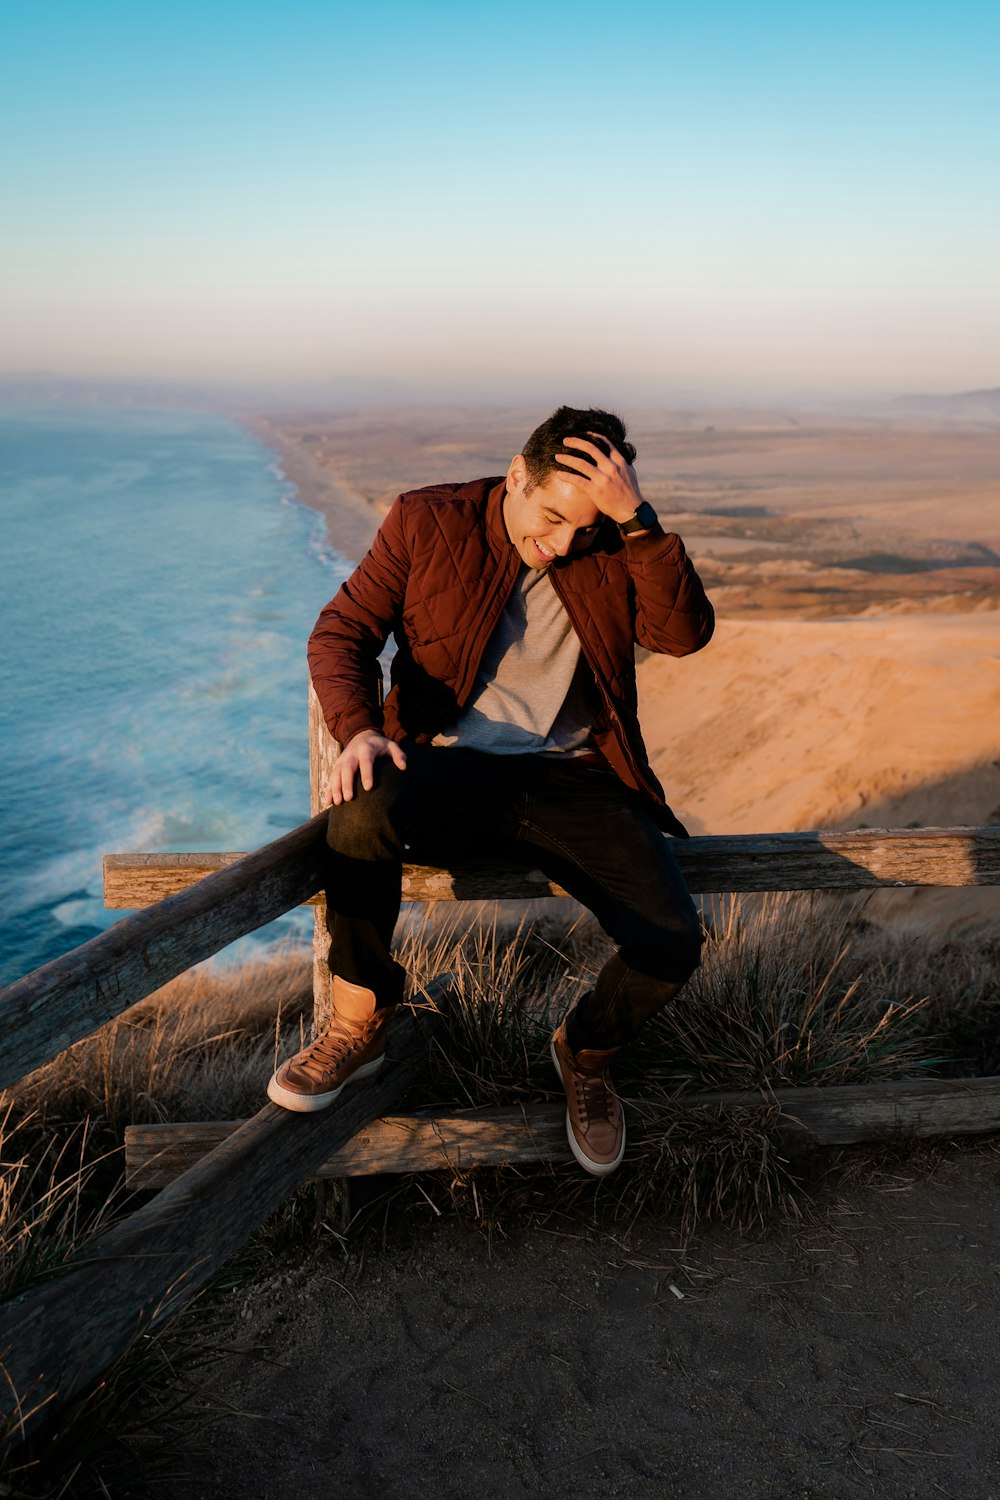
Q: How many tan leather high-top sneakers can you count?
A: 2